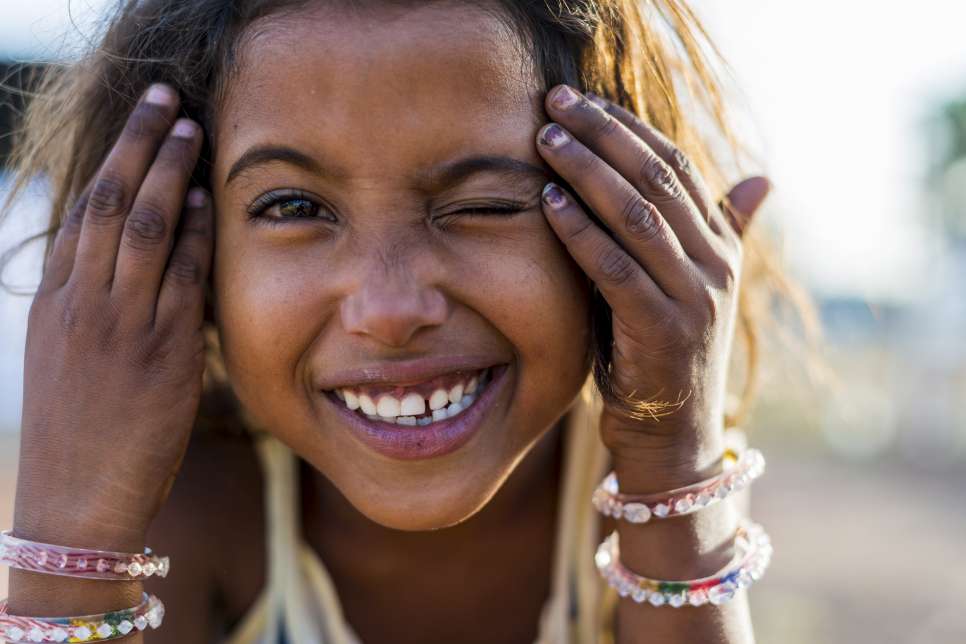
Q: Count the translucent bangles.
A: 4